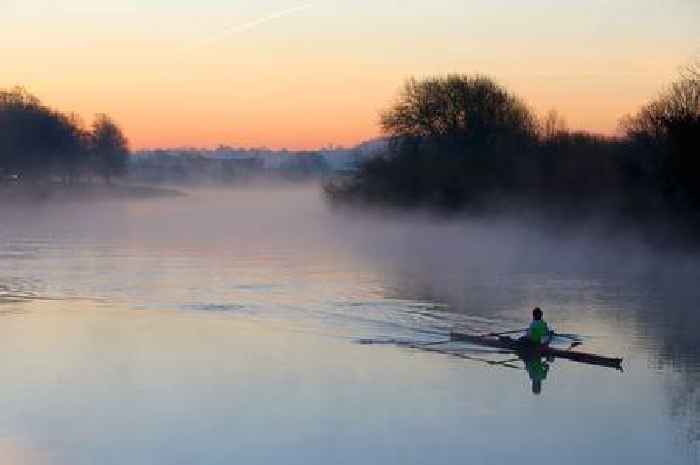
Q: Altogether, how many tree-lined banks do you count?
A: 2